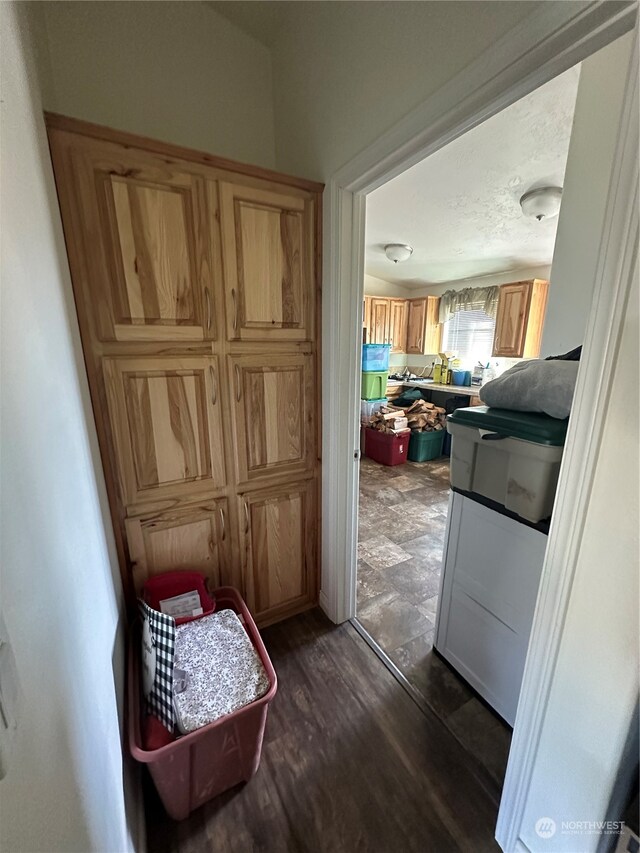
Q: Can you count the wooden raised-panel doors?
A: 10